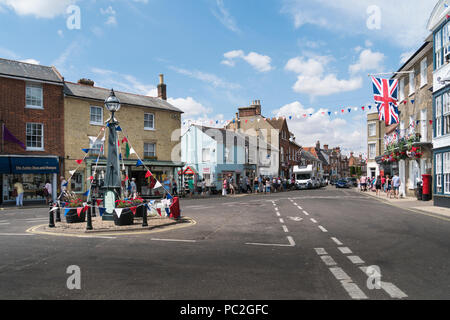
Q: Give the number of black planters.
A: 3